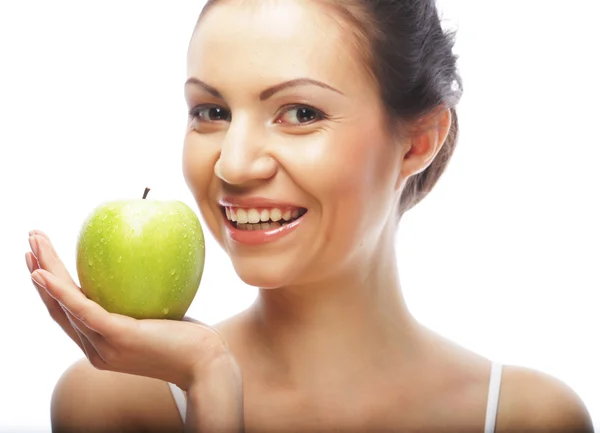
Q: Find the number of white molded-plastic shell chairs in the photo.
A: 0